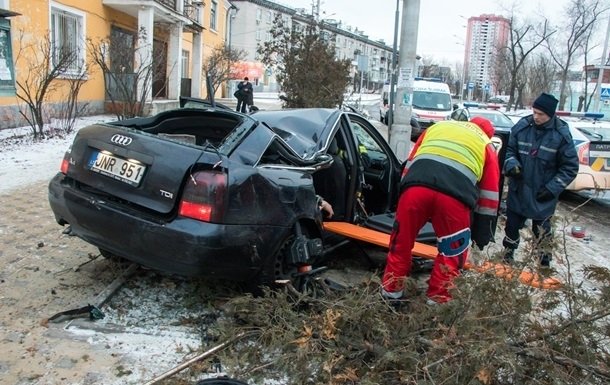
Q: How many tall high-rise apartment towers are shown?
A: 1